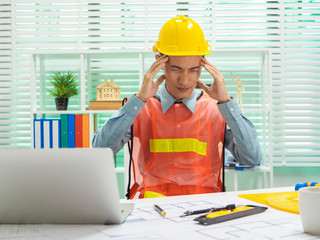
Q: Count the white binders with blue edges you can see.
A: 3